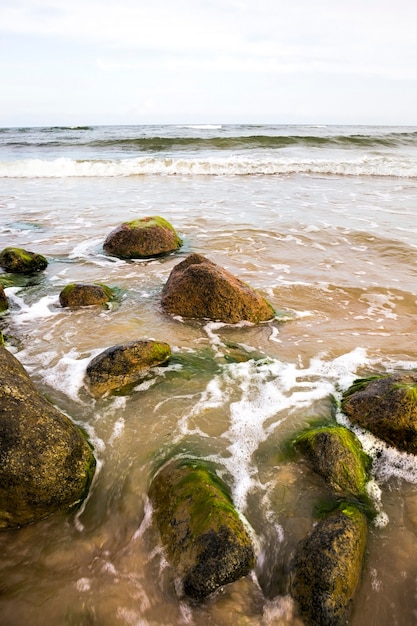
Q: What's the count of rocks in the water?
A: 11